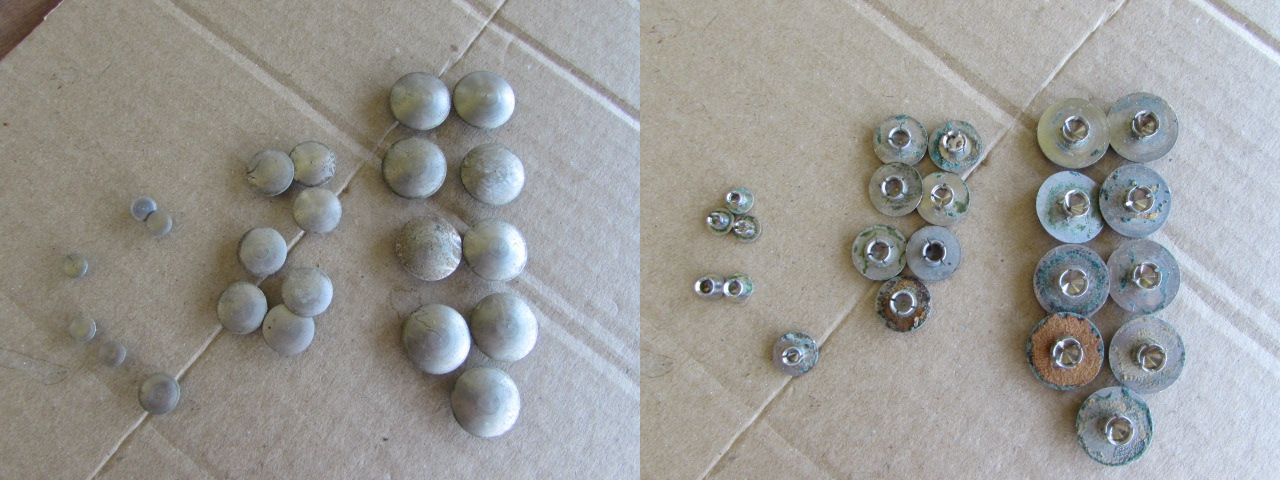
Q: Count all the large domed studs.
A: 9